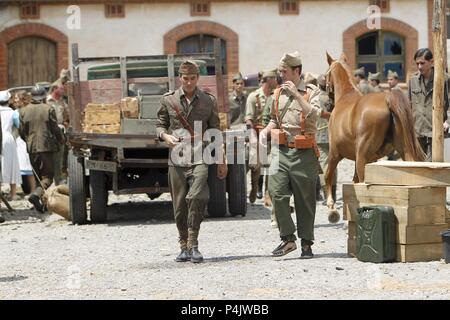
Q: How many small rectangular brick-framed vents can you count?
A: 5